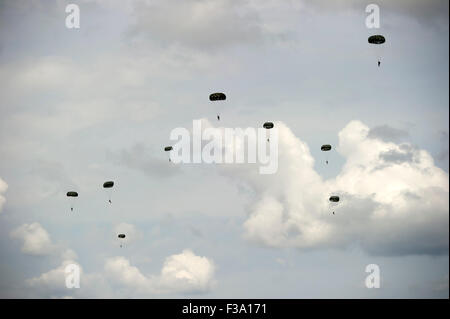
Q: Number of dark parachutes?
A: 9